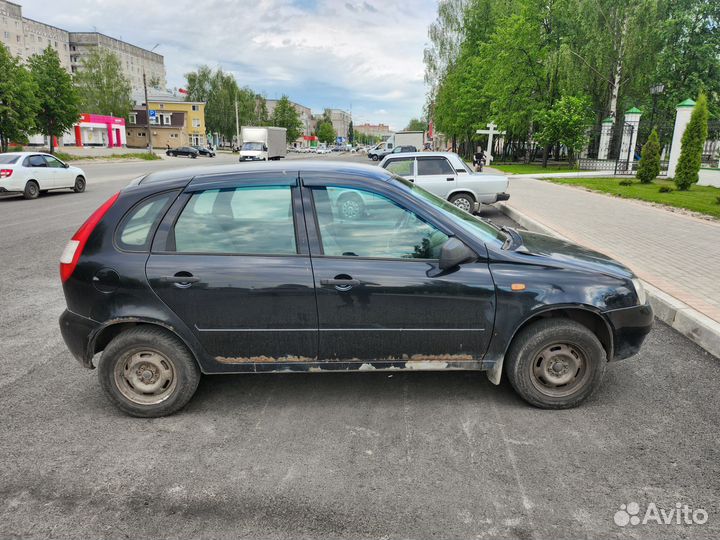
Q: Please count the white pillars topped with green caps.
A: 3